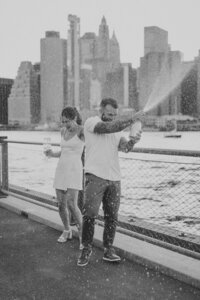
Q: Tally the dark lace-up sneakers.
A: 2